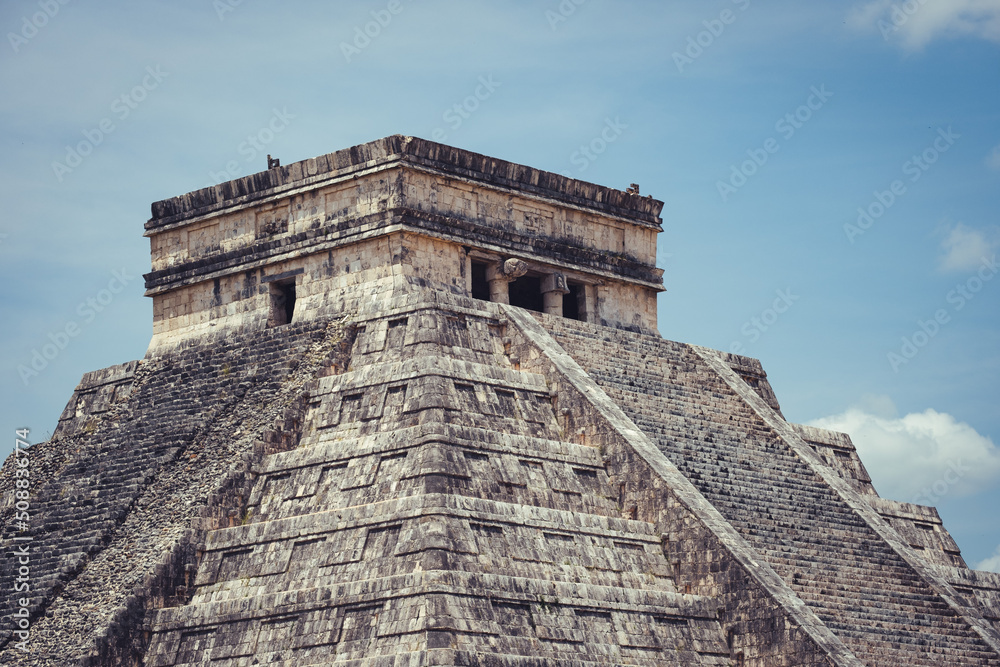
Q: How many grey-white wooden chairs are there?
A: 0